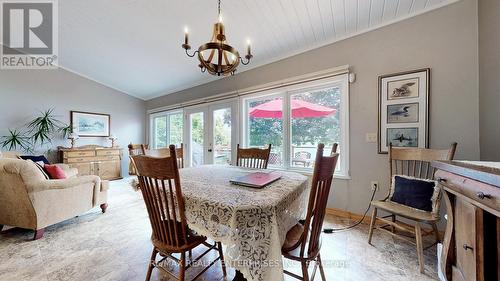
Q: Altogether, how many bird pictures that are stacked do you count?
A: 3